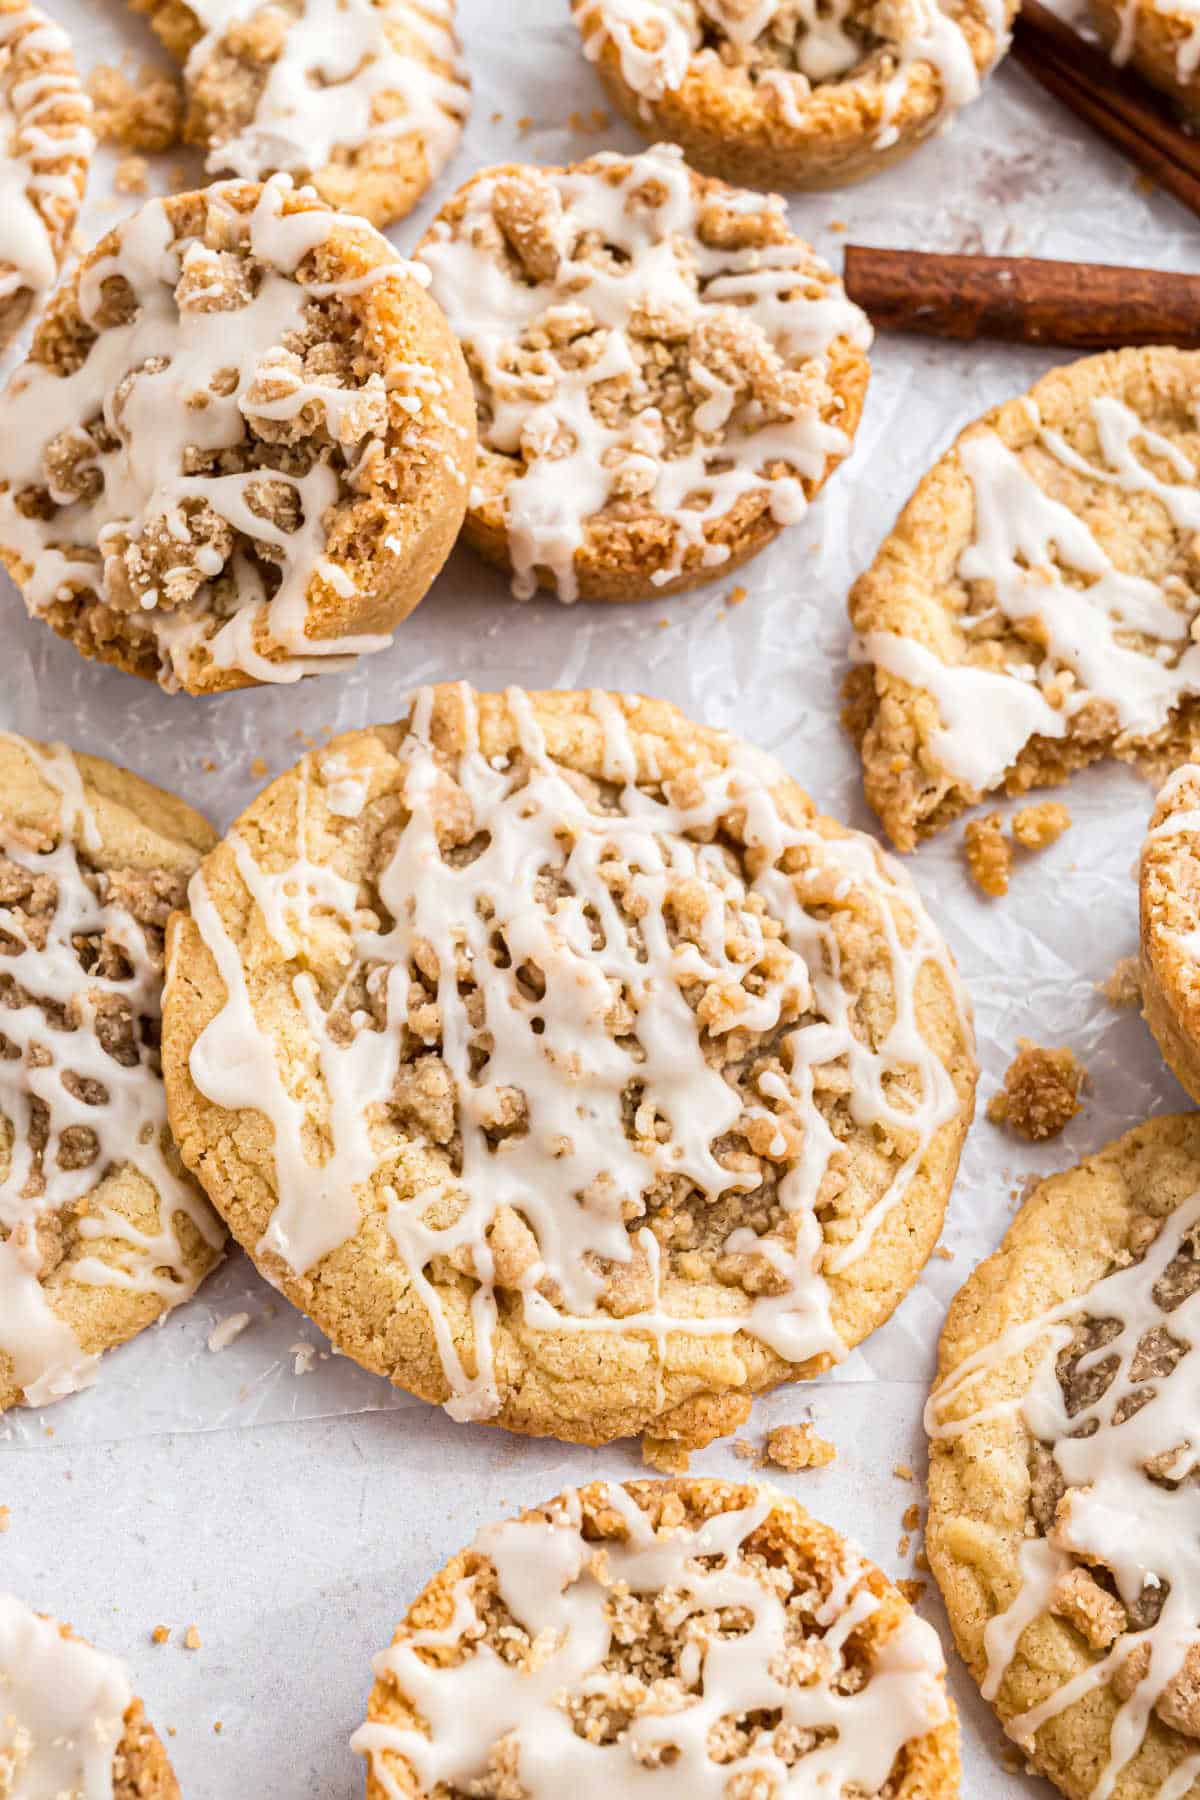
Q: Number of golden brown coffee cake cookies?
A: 13